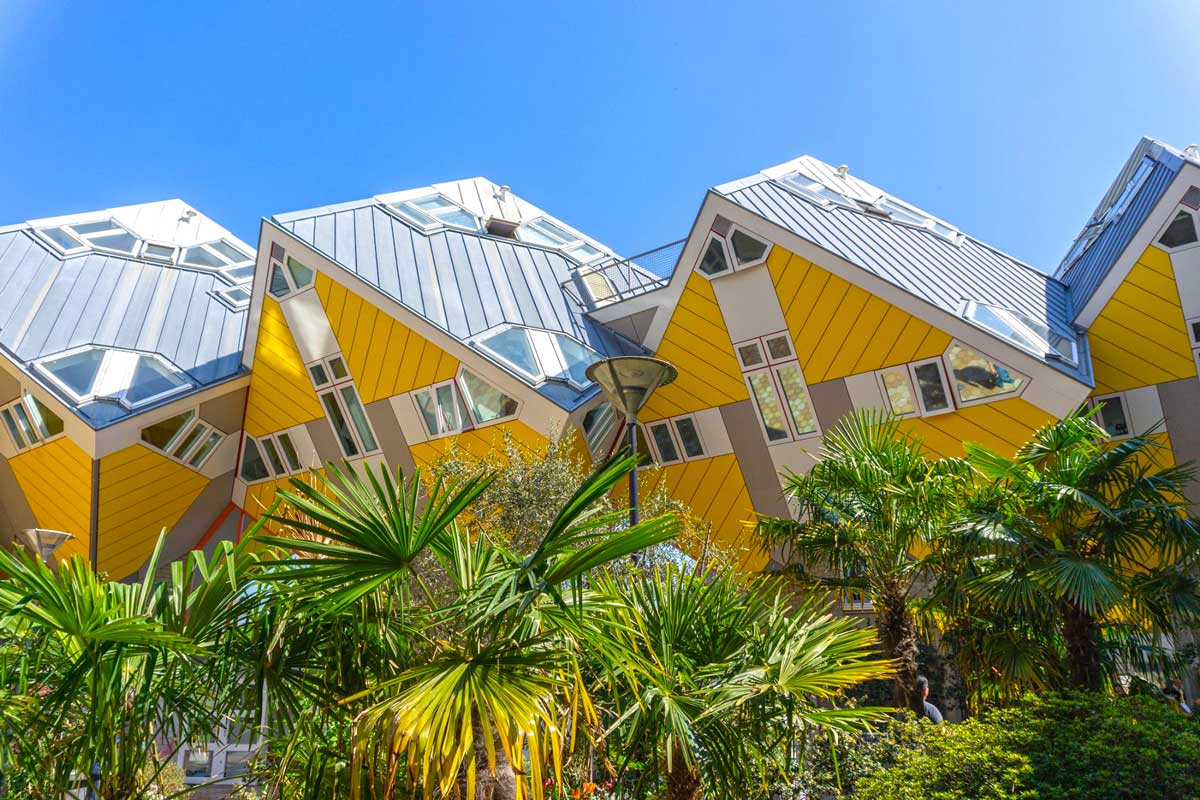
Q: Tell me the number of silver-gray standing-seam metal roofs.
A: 4